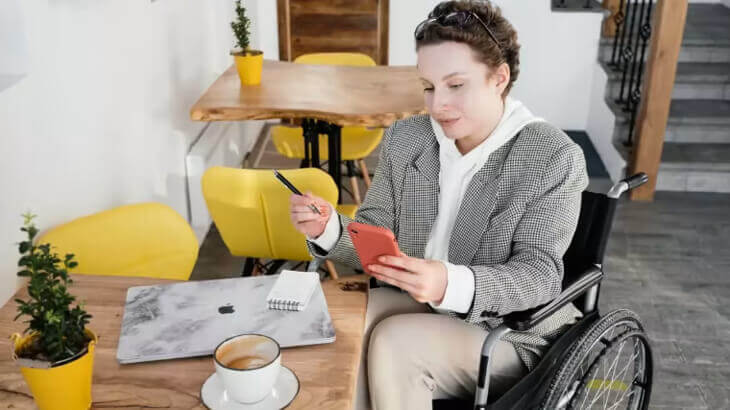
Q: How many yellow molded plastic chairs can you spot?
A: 3